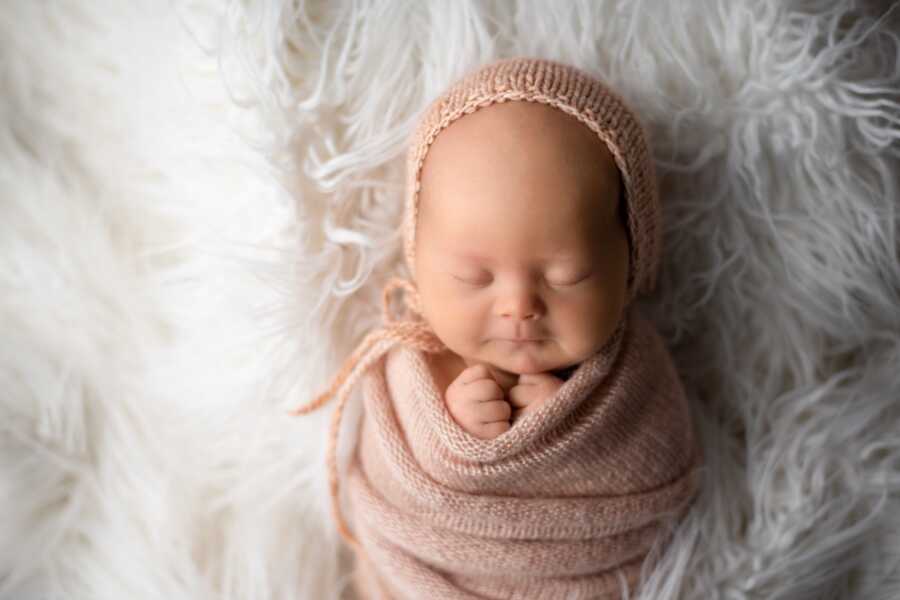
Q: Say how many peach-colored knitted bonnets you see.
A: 1